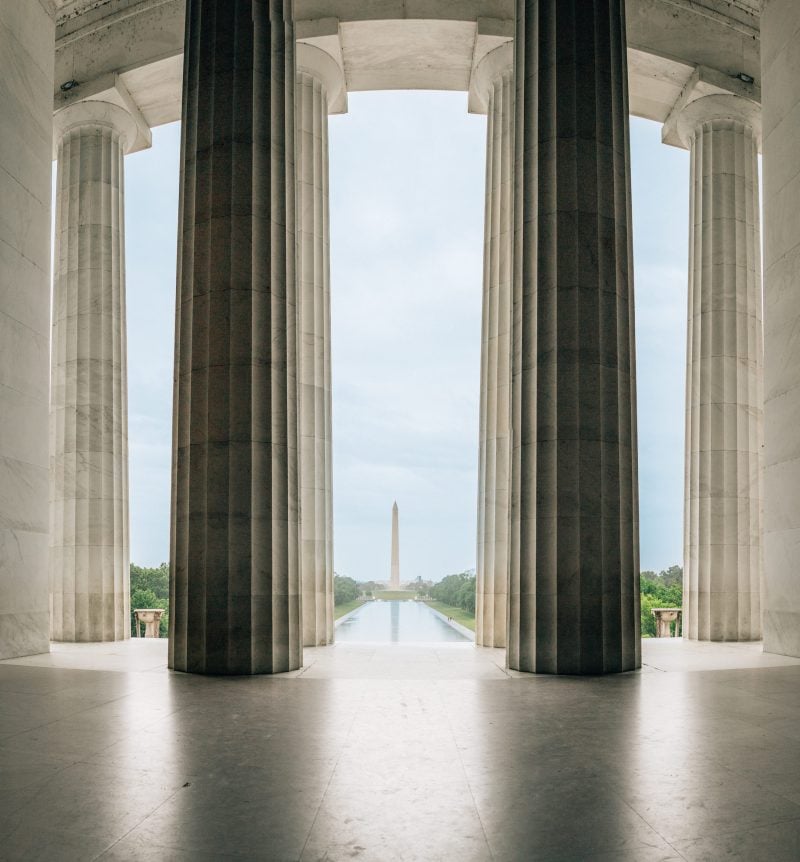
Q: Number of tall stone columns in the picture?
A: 6